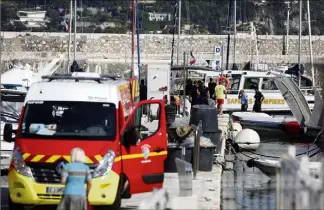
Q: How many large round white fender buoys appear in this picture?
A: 2